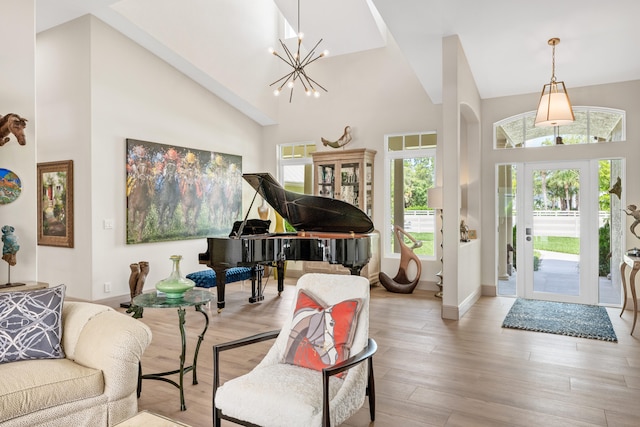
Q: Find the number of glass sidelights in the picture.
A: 2